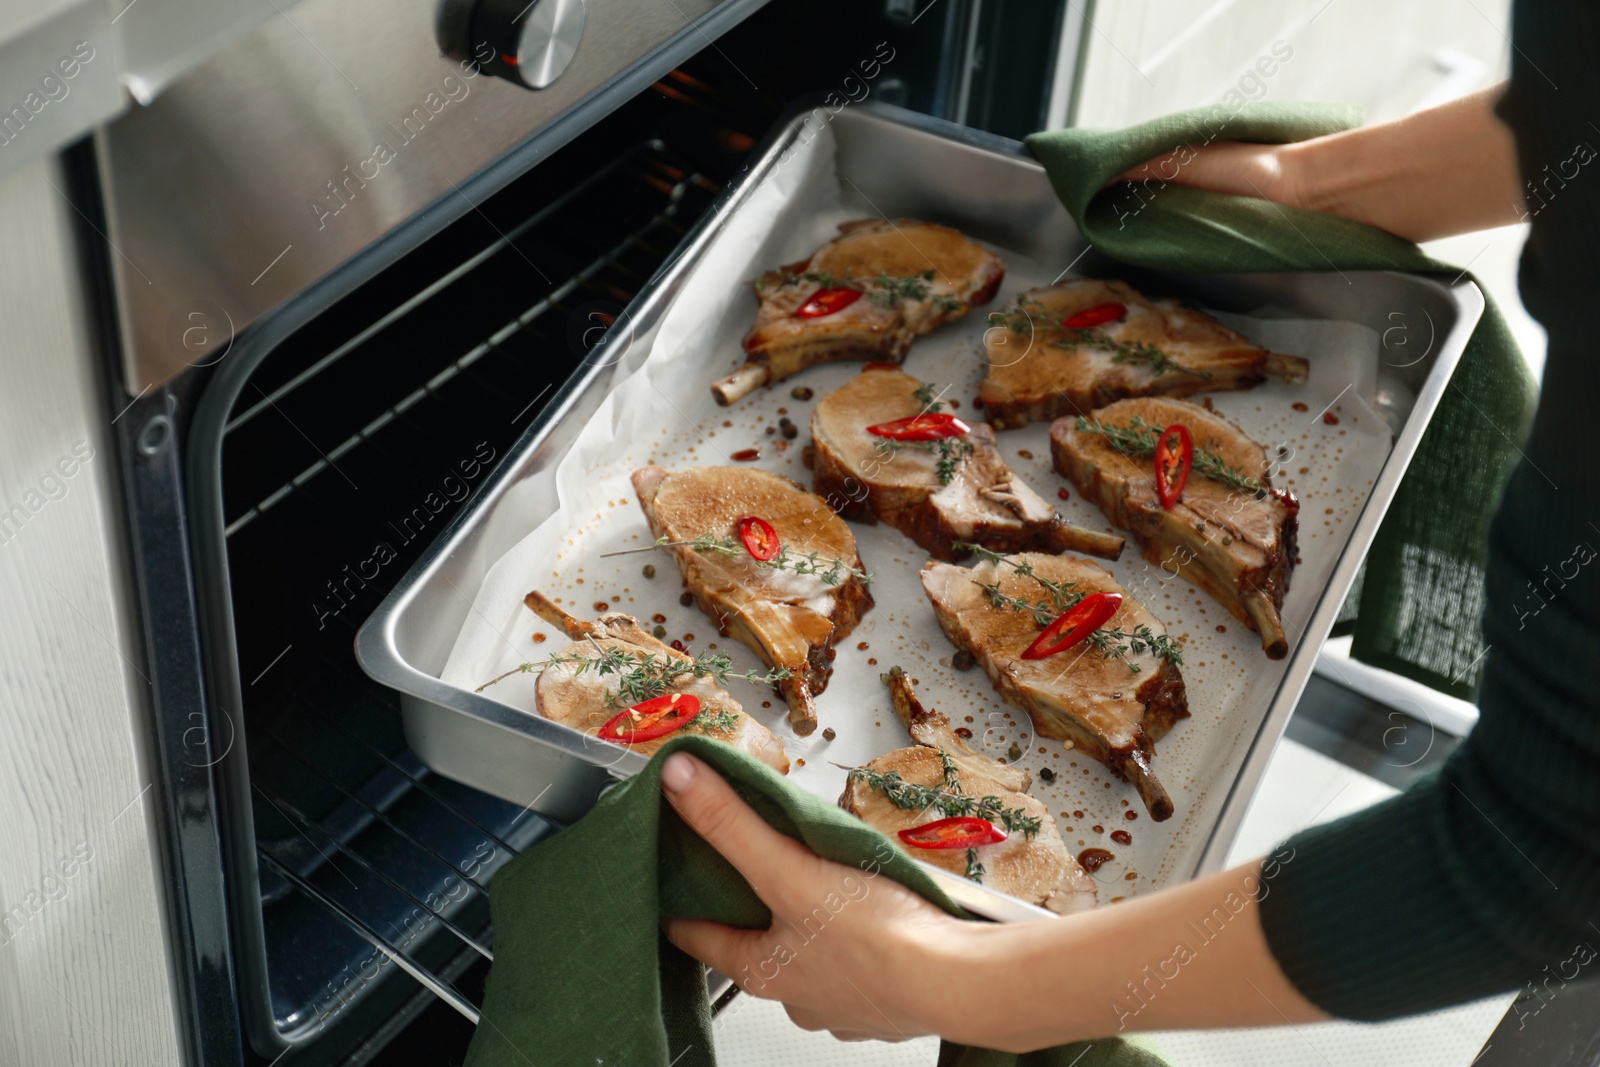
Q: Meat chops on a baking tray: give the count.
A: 8